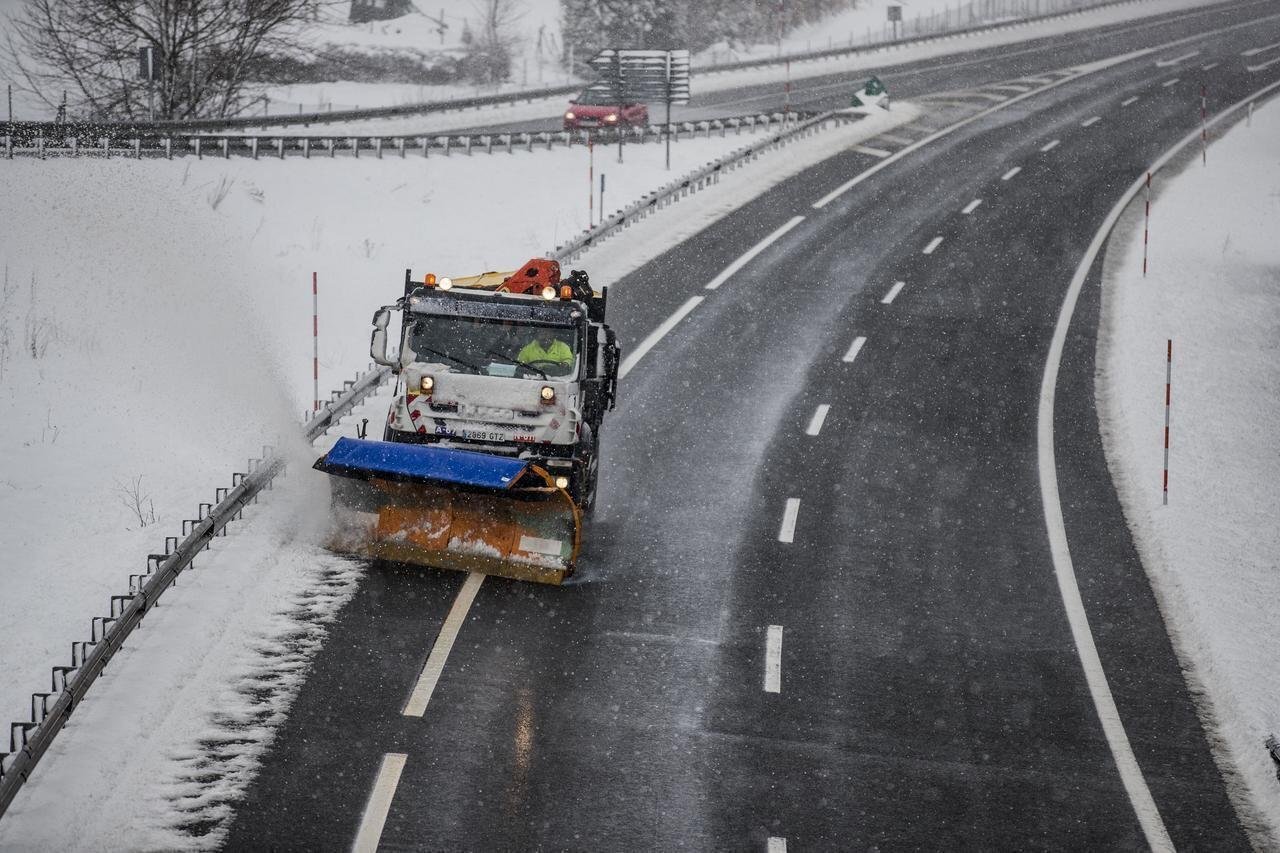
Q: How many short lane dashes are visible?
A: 14